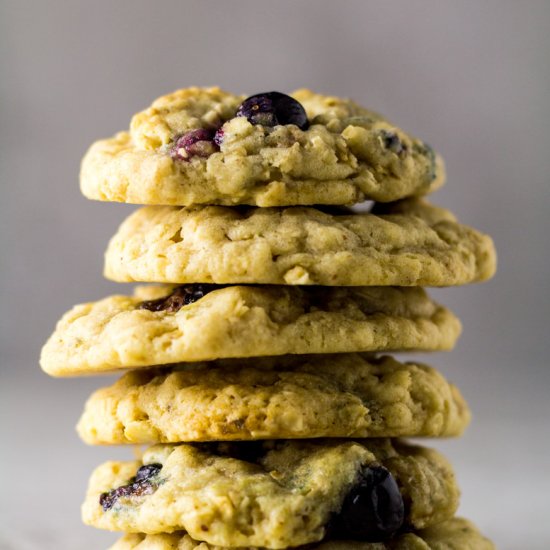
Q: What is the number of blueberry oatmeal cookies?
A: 6